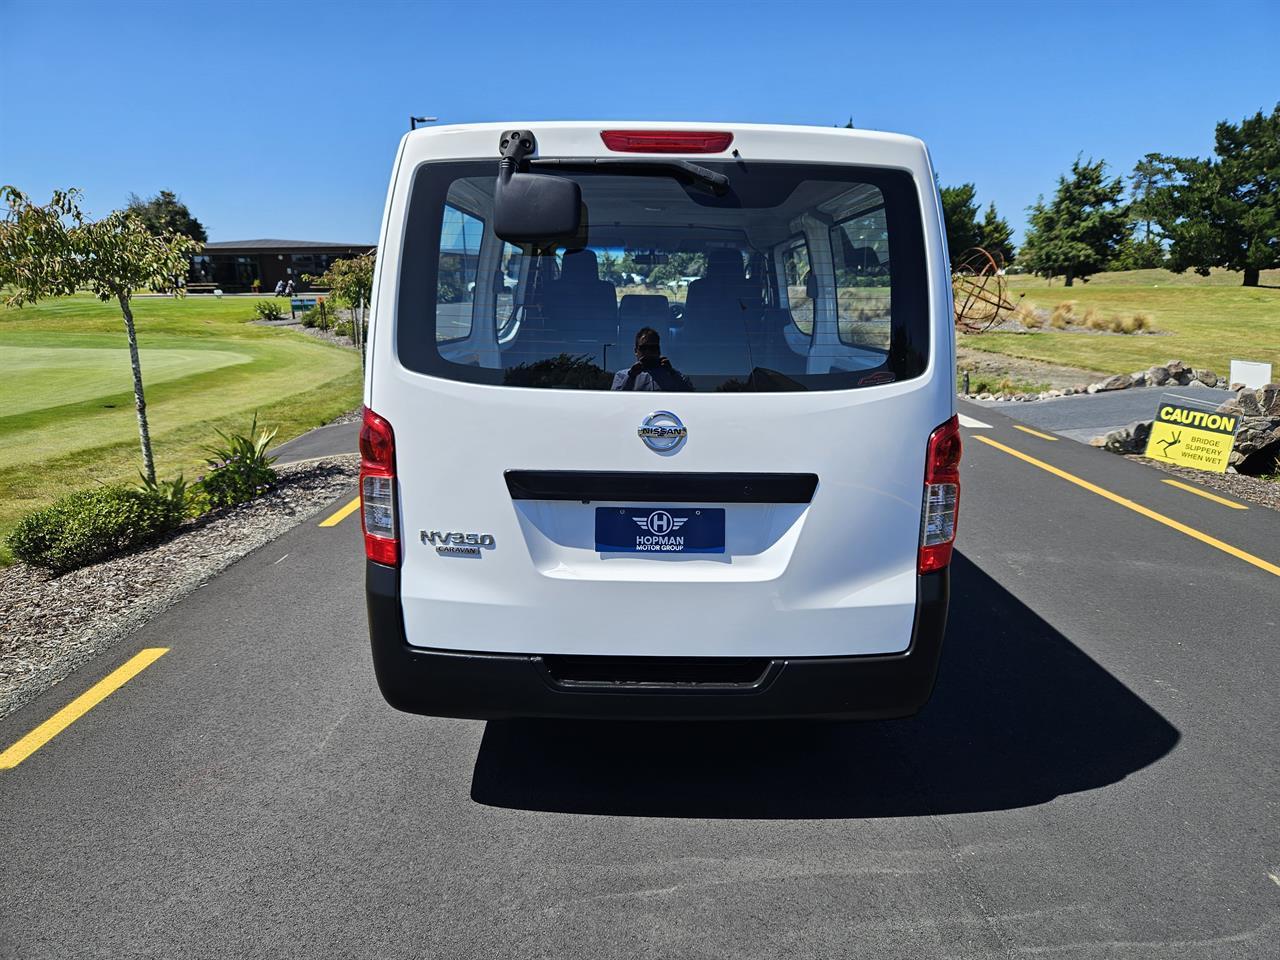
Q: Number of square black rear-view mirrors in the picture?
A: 1